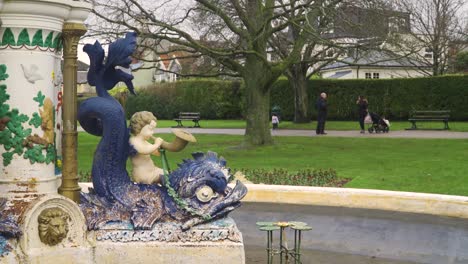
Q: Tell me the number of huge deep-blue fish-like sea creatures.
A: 1